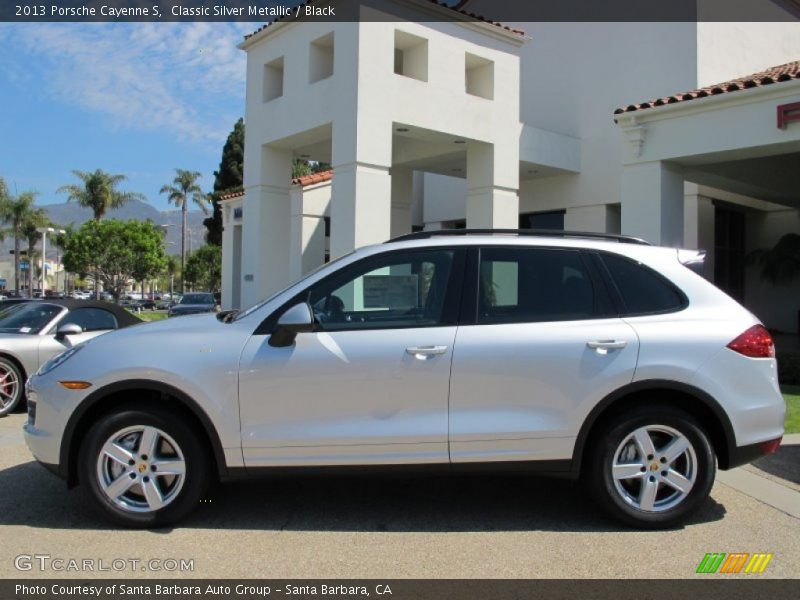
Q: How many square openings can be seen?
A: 4